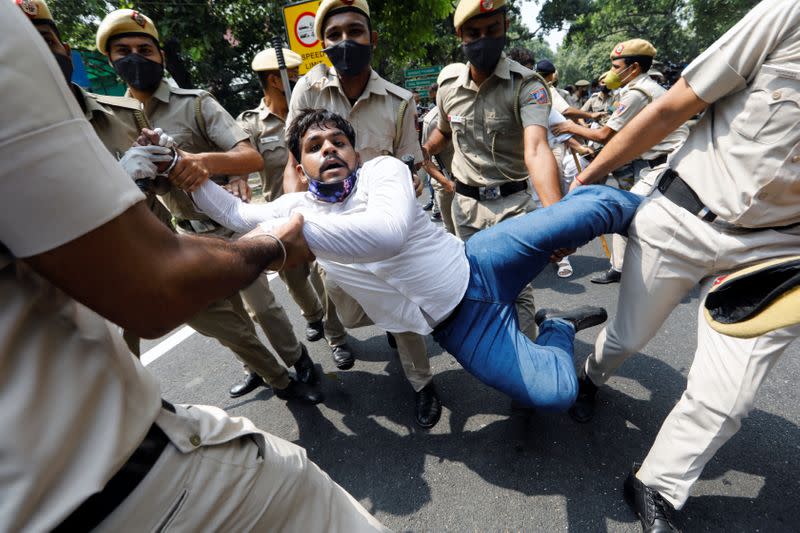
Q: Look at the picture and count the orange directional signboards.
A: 0